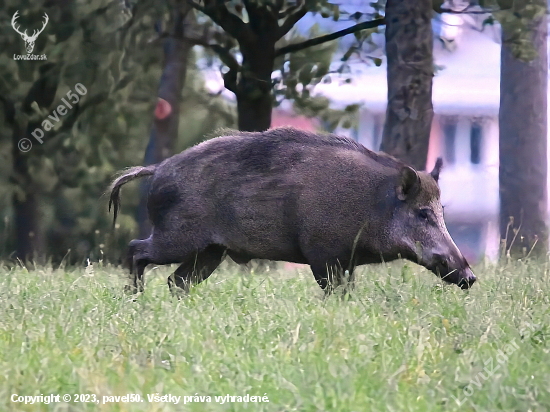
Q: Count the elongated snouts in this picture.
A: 1